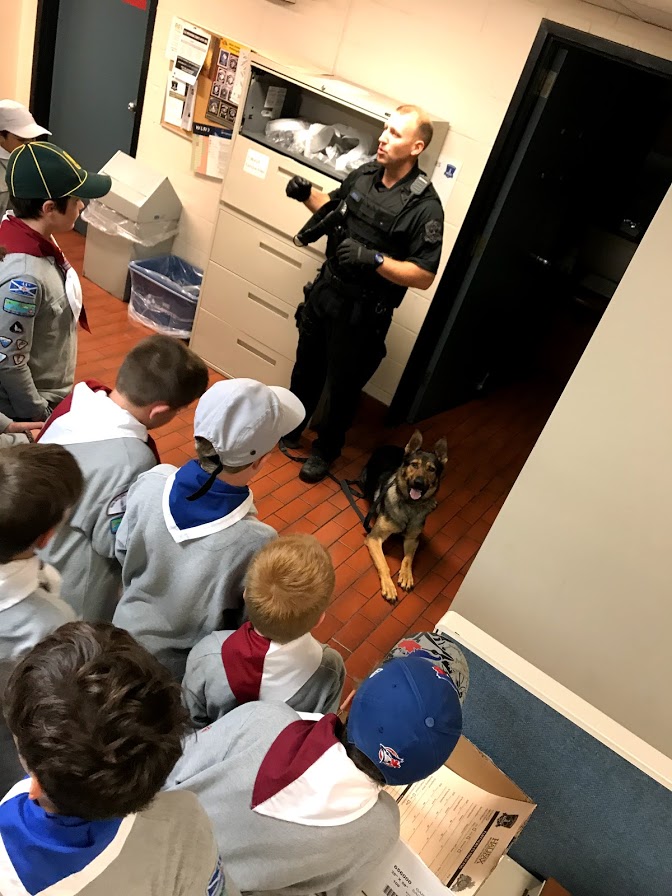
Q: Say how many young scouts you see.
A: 8